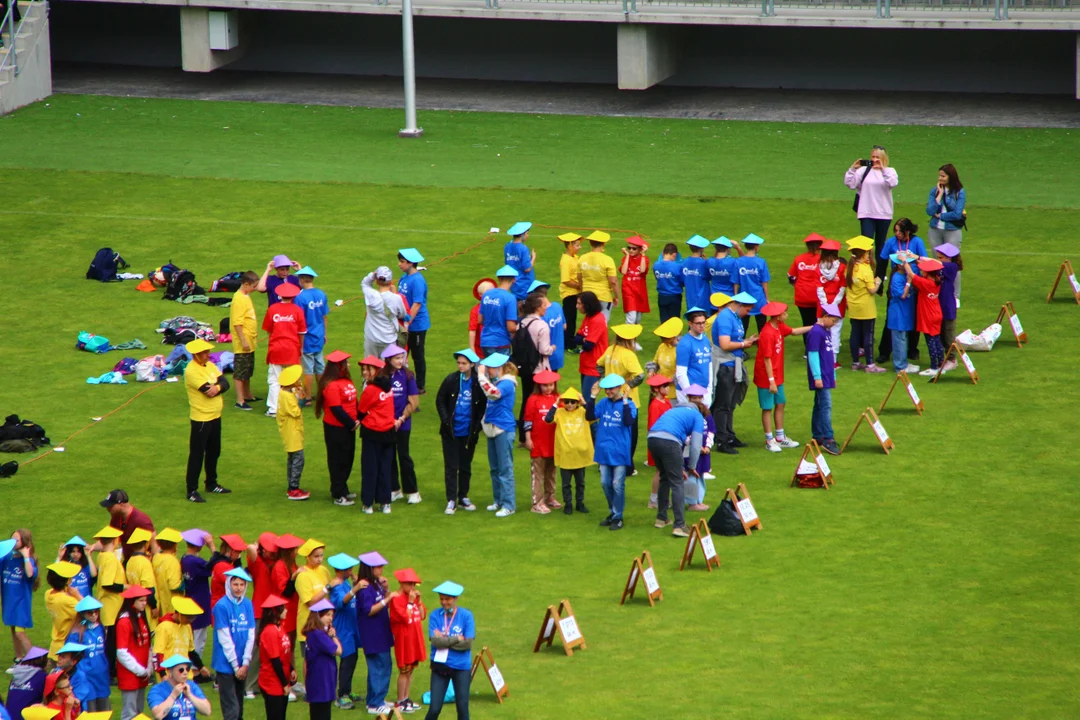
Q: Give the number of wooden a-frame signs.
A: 12